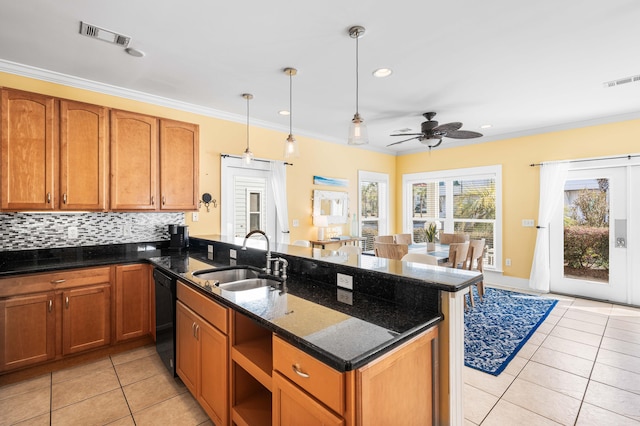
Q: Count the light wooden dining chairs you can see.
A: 6